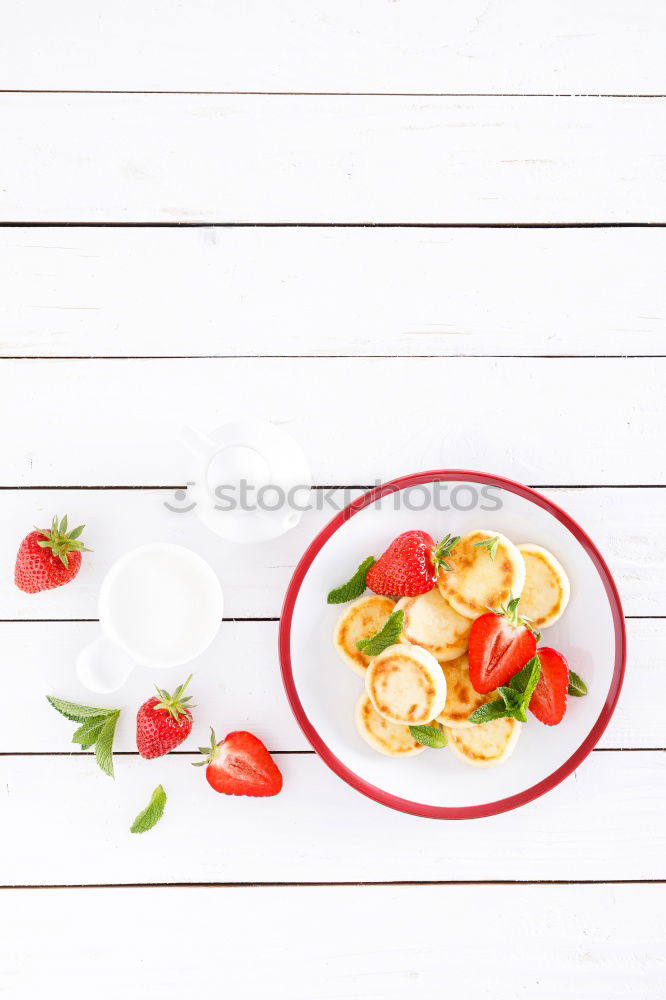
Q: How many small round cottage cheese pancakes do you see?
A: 8